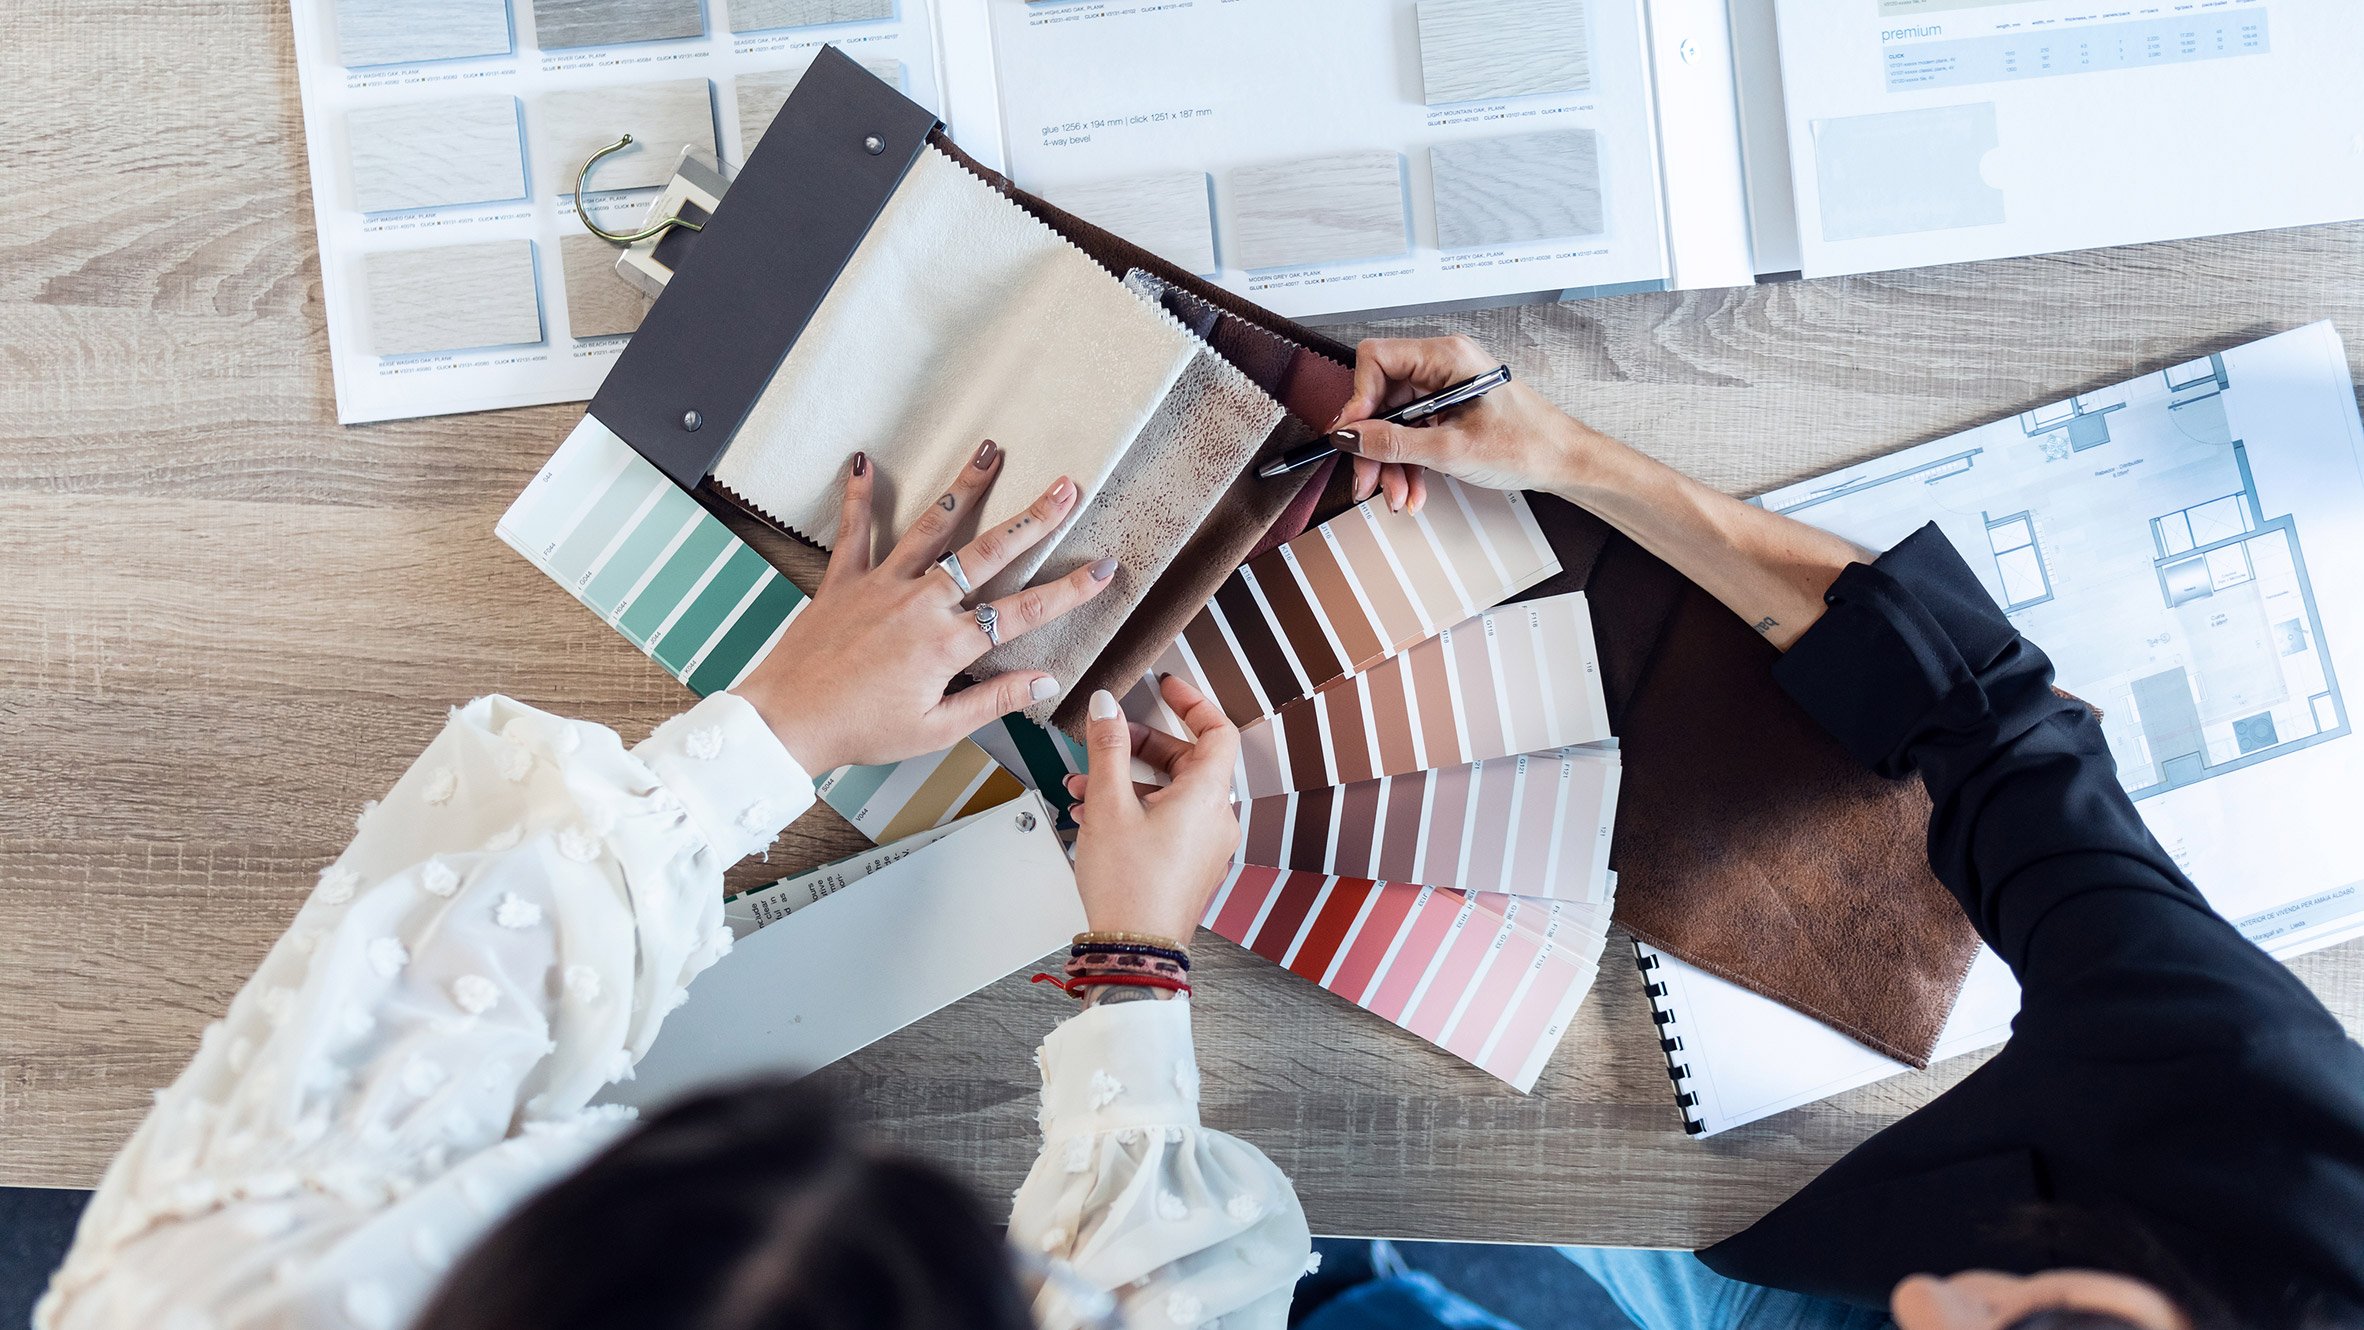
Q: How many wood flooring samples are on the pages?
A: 12